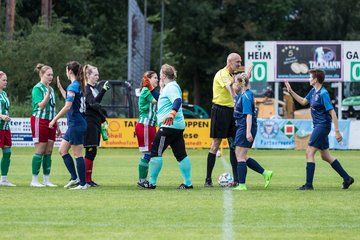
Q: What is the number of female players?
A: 8